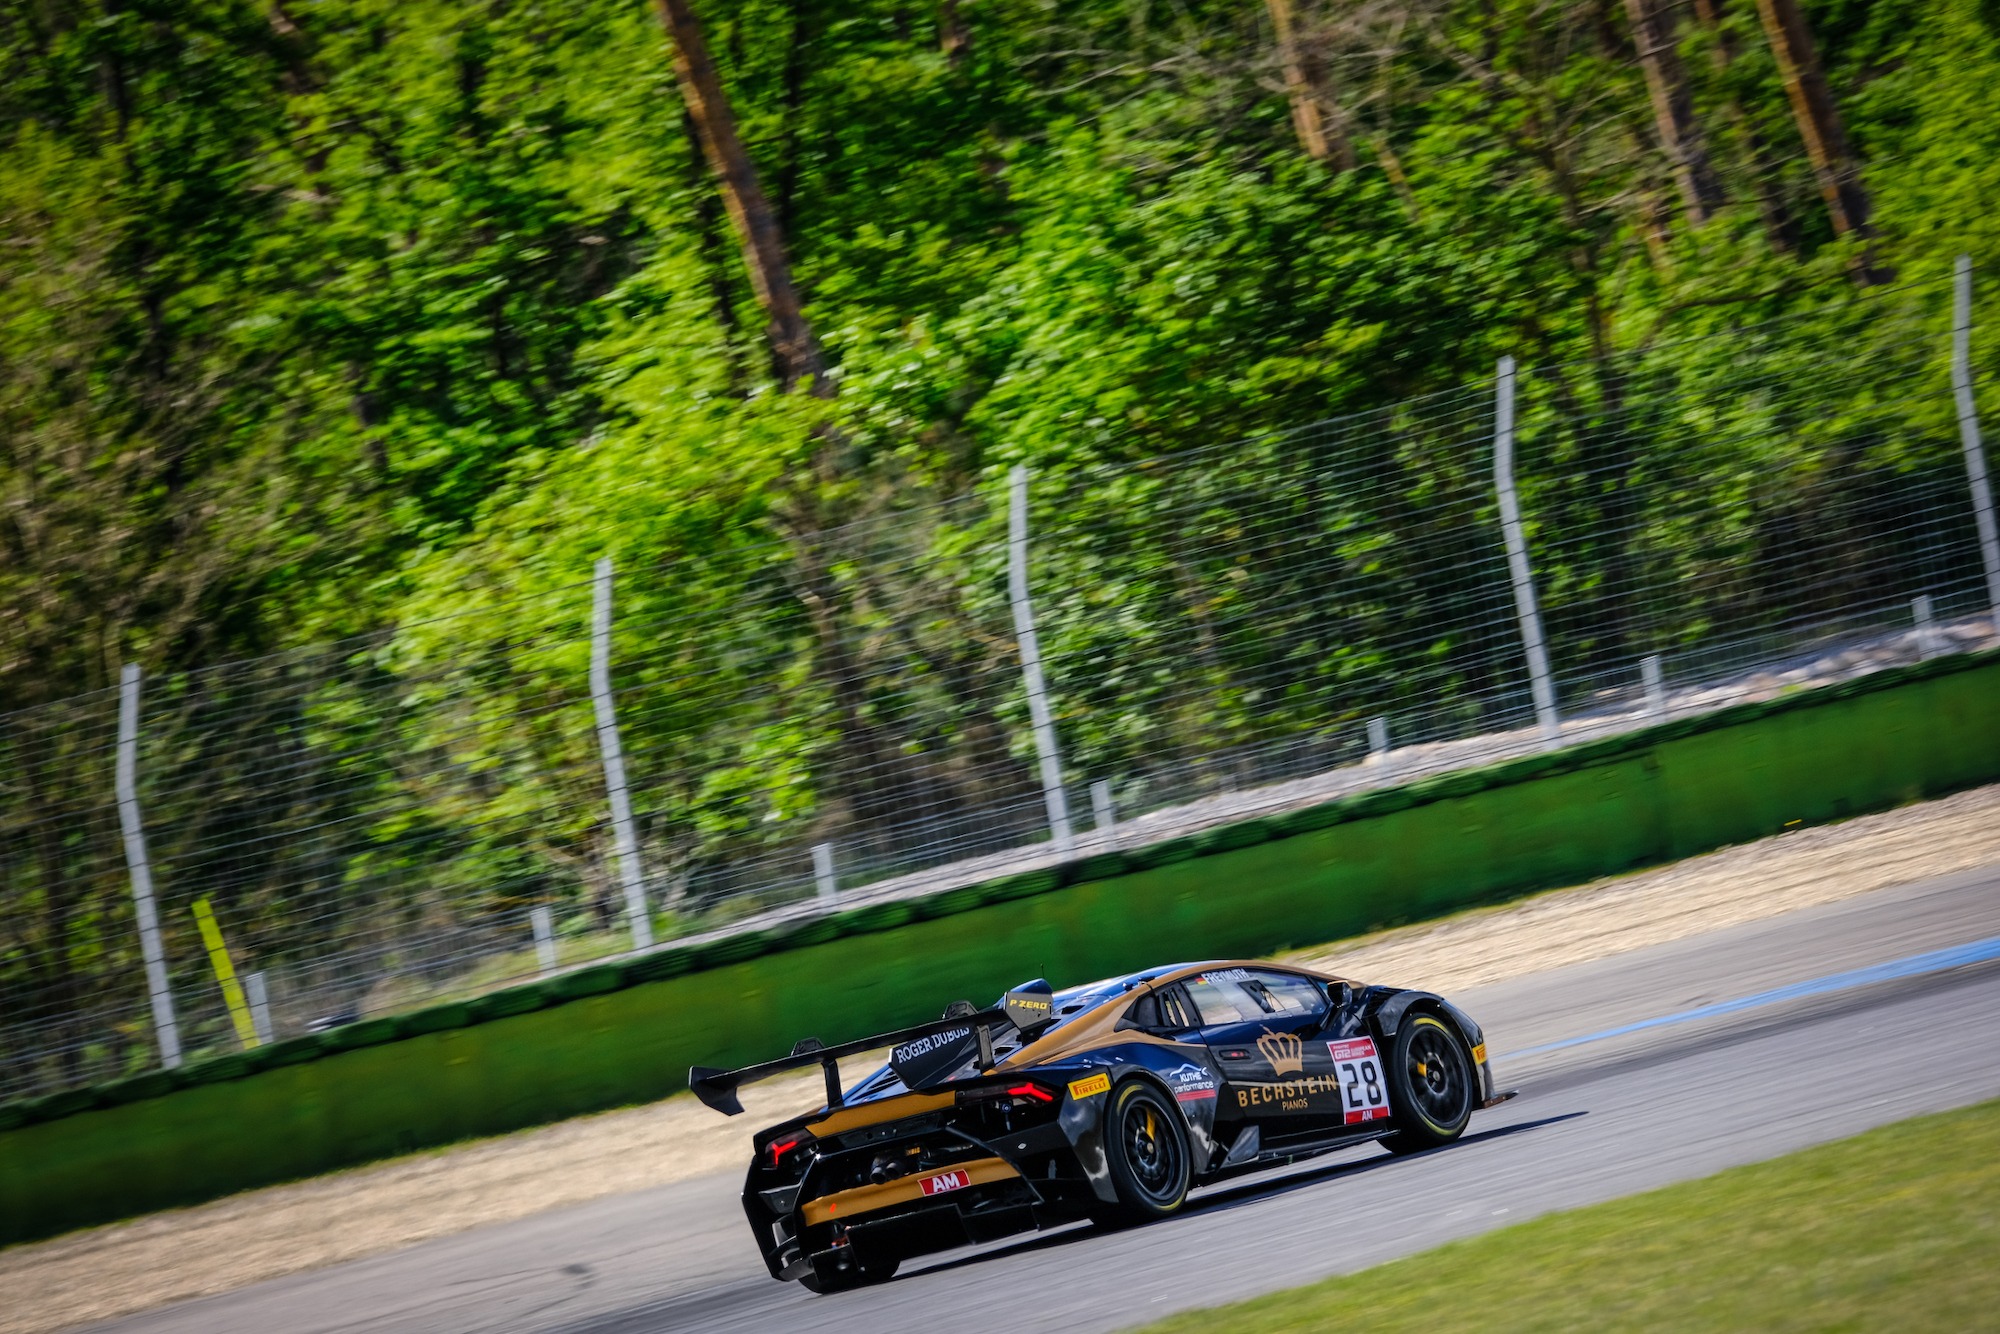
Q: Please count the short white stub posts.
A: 7